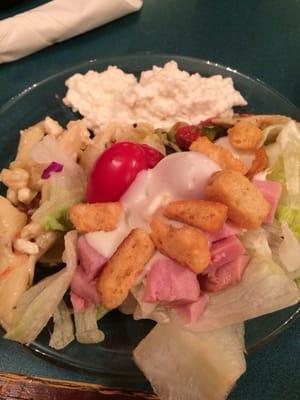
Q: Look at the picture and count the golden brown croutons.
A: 8